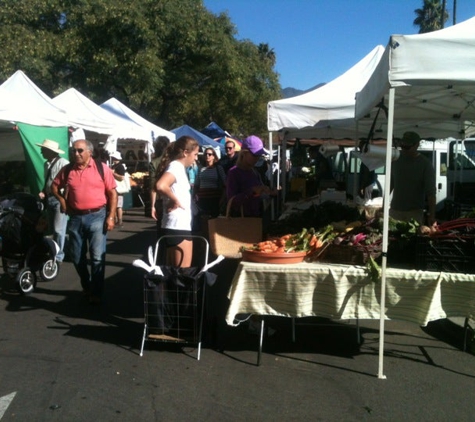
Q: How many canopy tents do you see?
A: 7